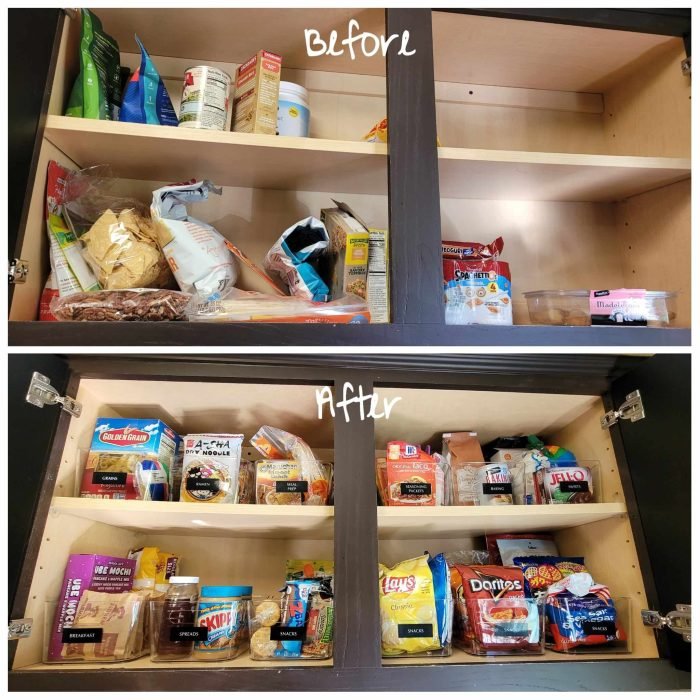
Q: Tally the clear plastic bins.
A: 12